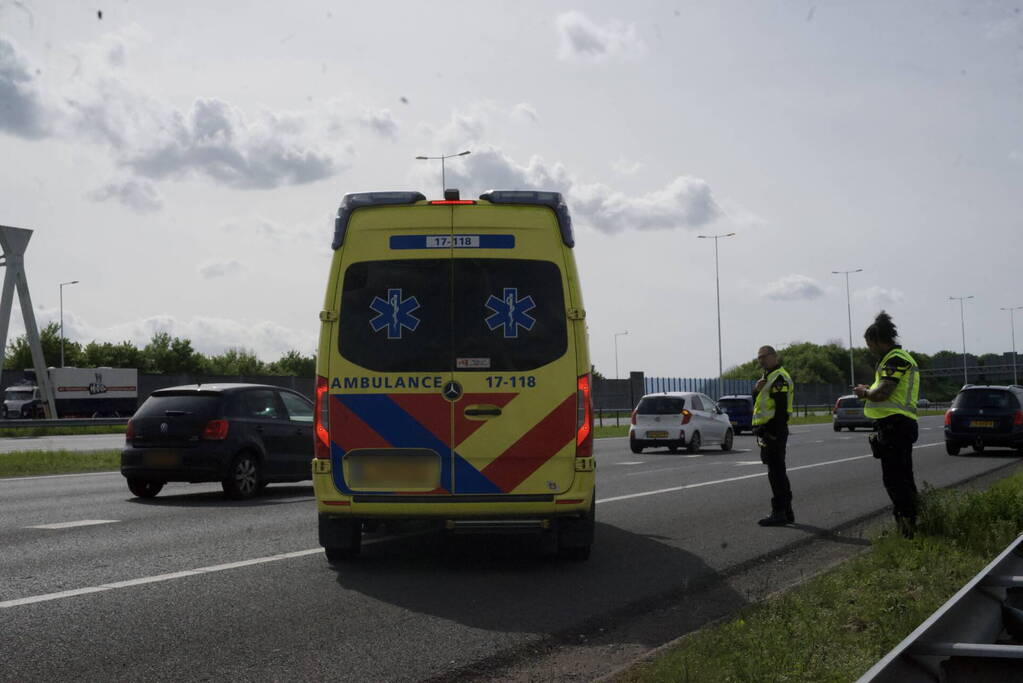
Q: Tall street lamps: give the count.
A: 7